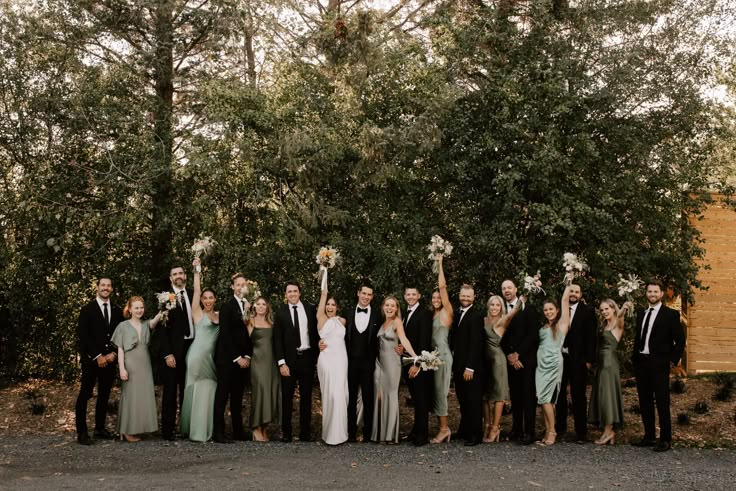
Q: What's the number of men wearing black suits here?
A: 10